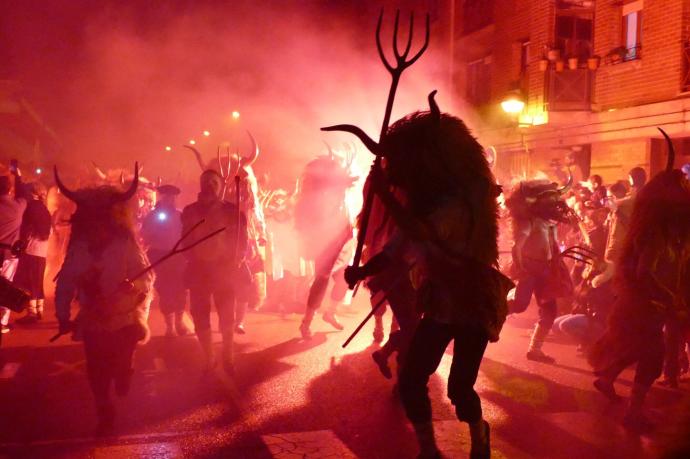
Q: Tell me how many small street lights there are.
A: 4